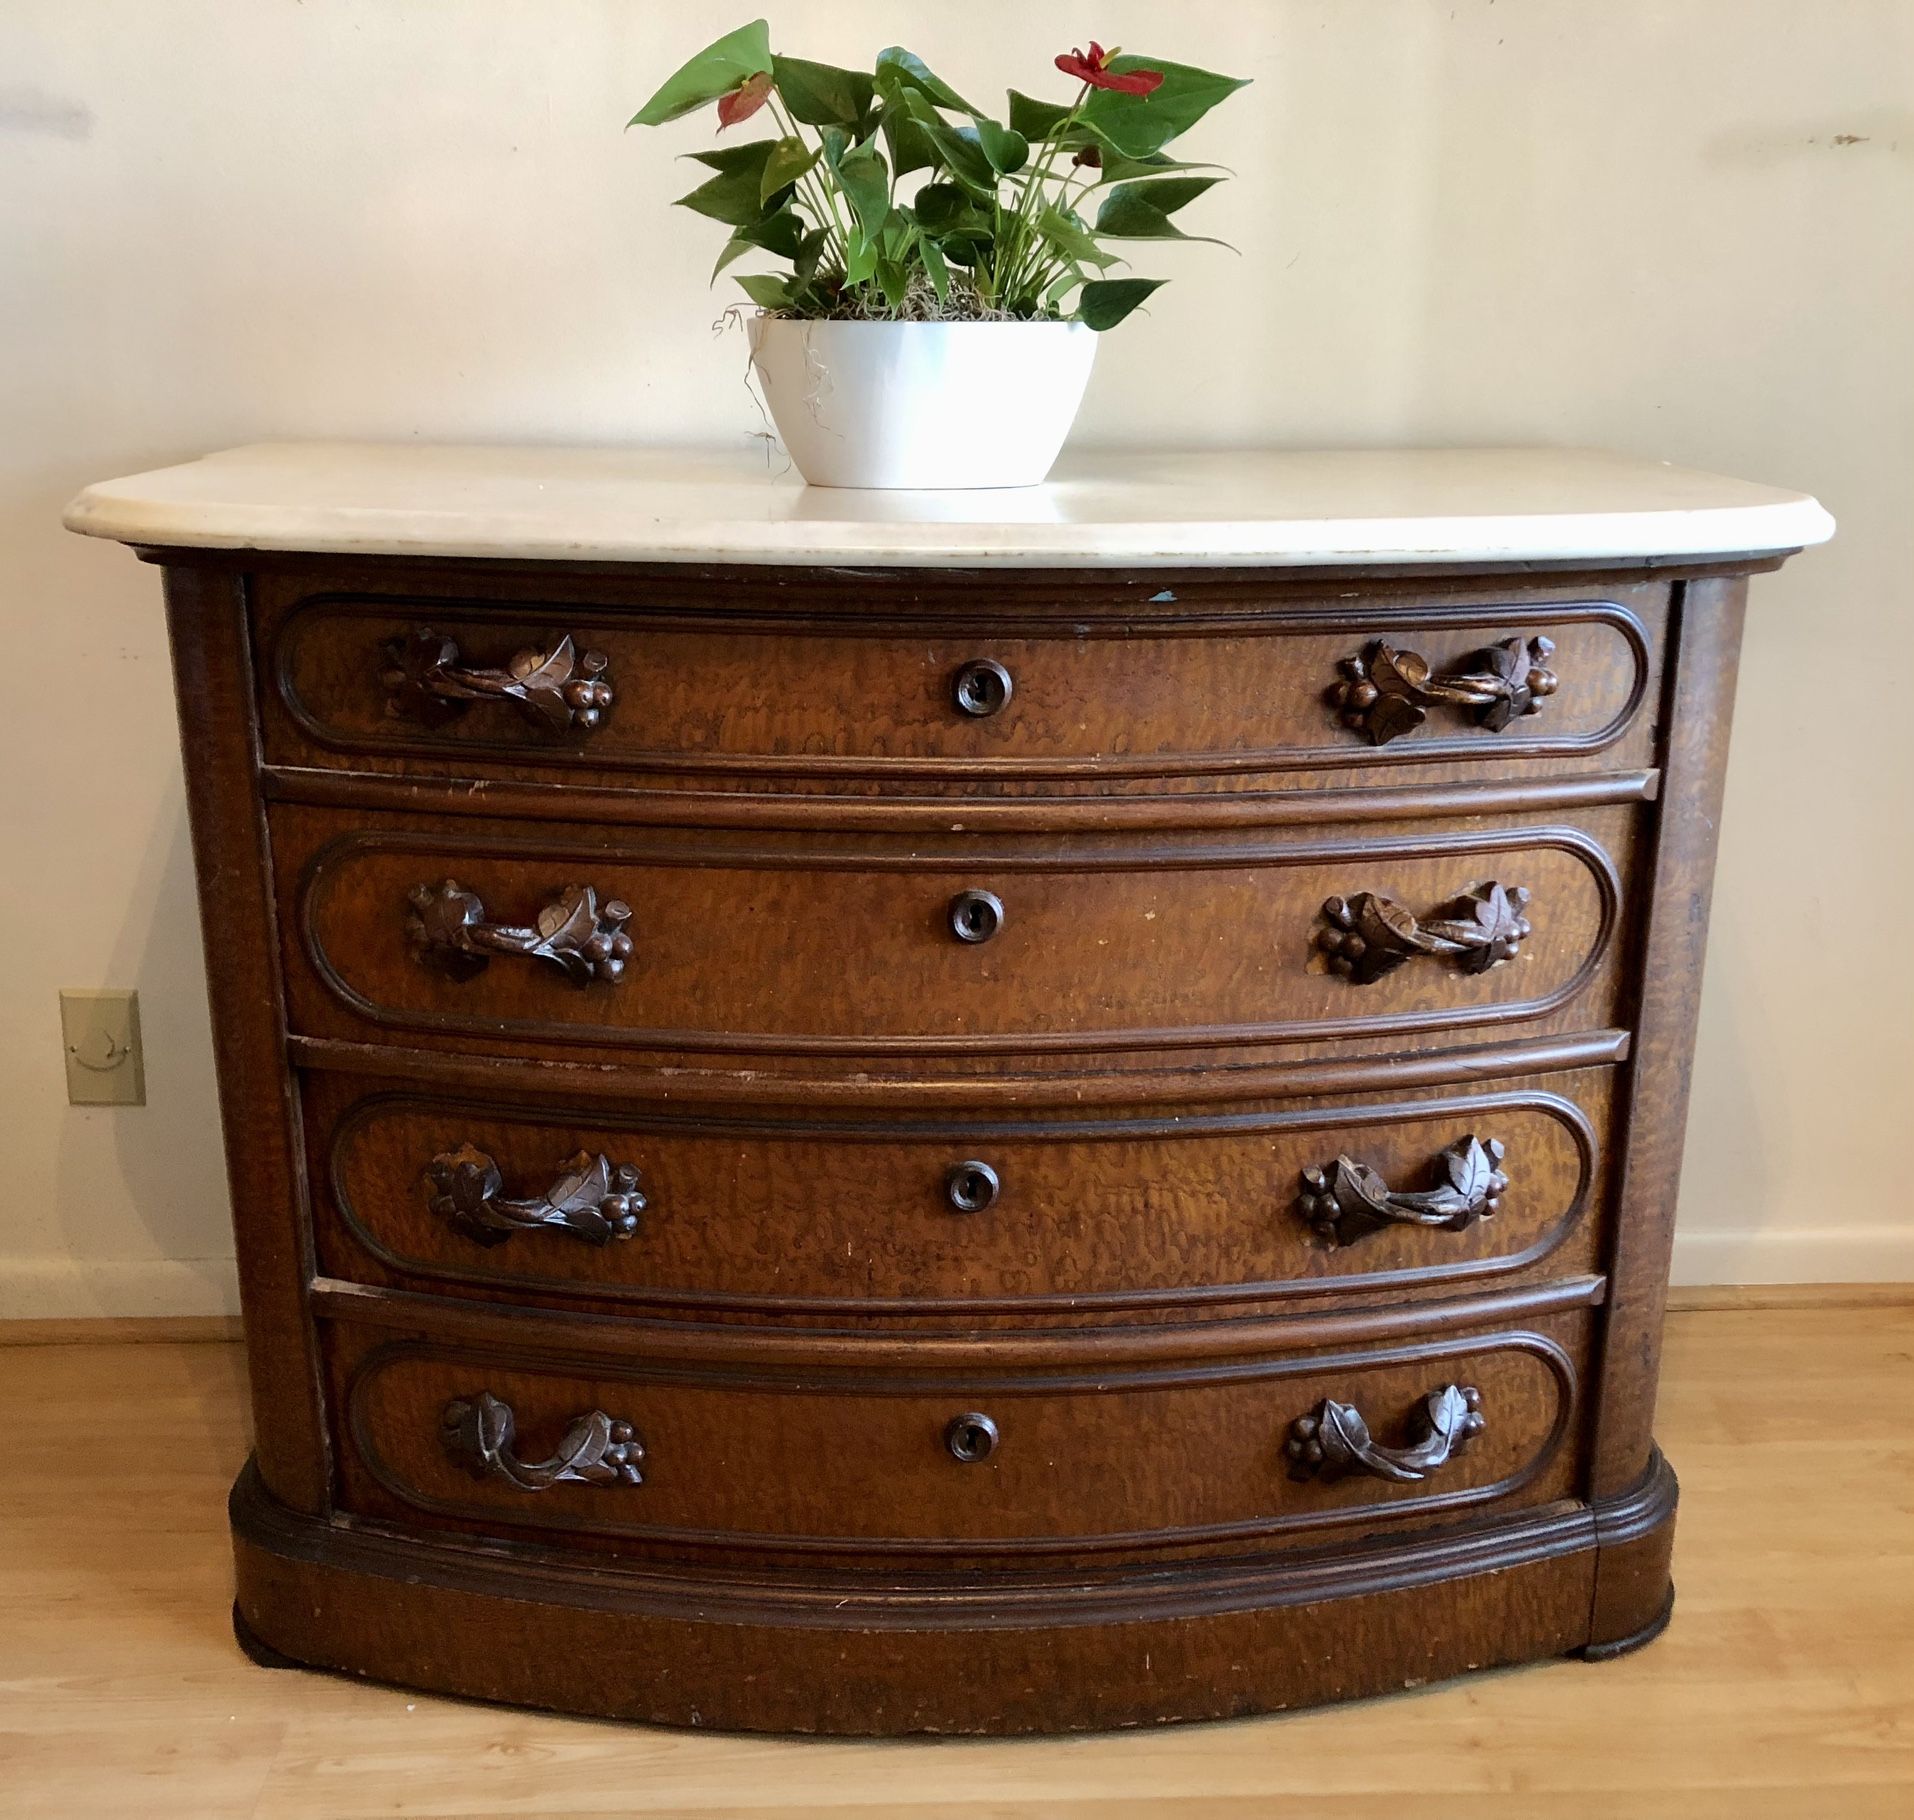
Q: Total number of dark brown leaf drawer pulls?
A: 8